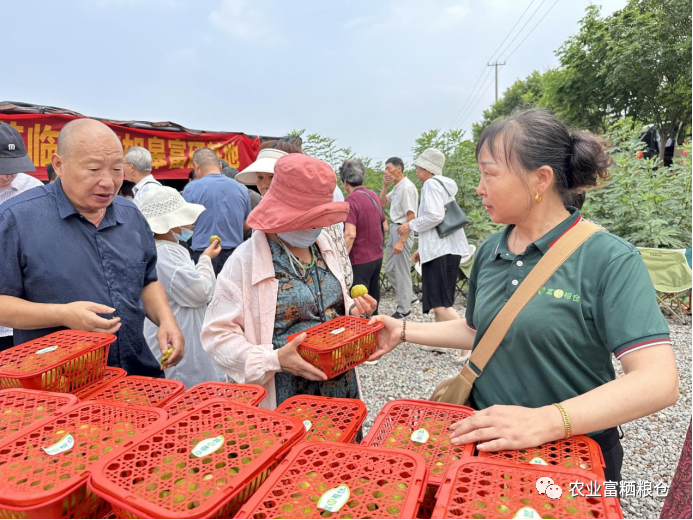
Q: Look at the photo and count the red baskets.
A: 13